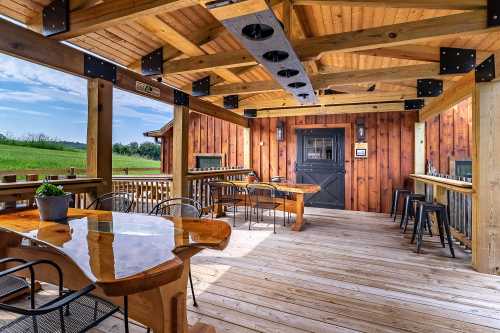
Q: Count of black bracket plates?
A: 12